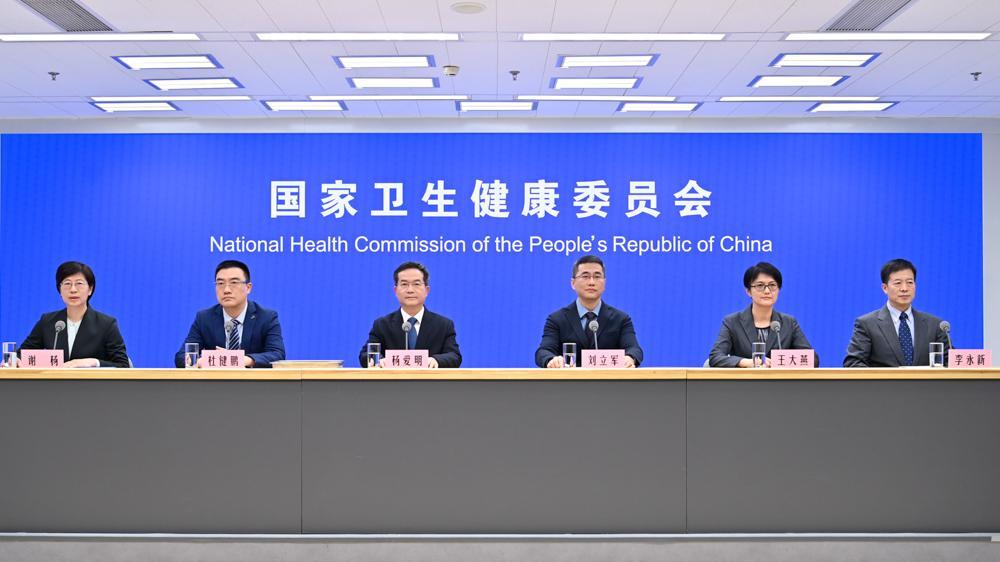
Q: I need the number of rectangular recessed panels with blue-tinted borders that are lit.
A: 13